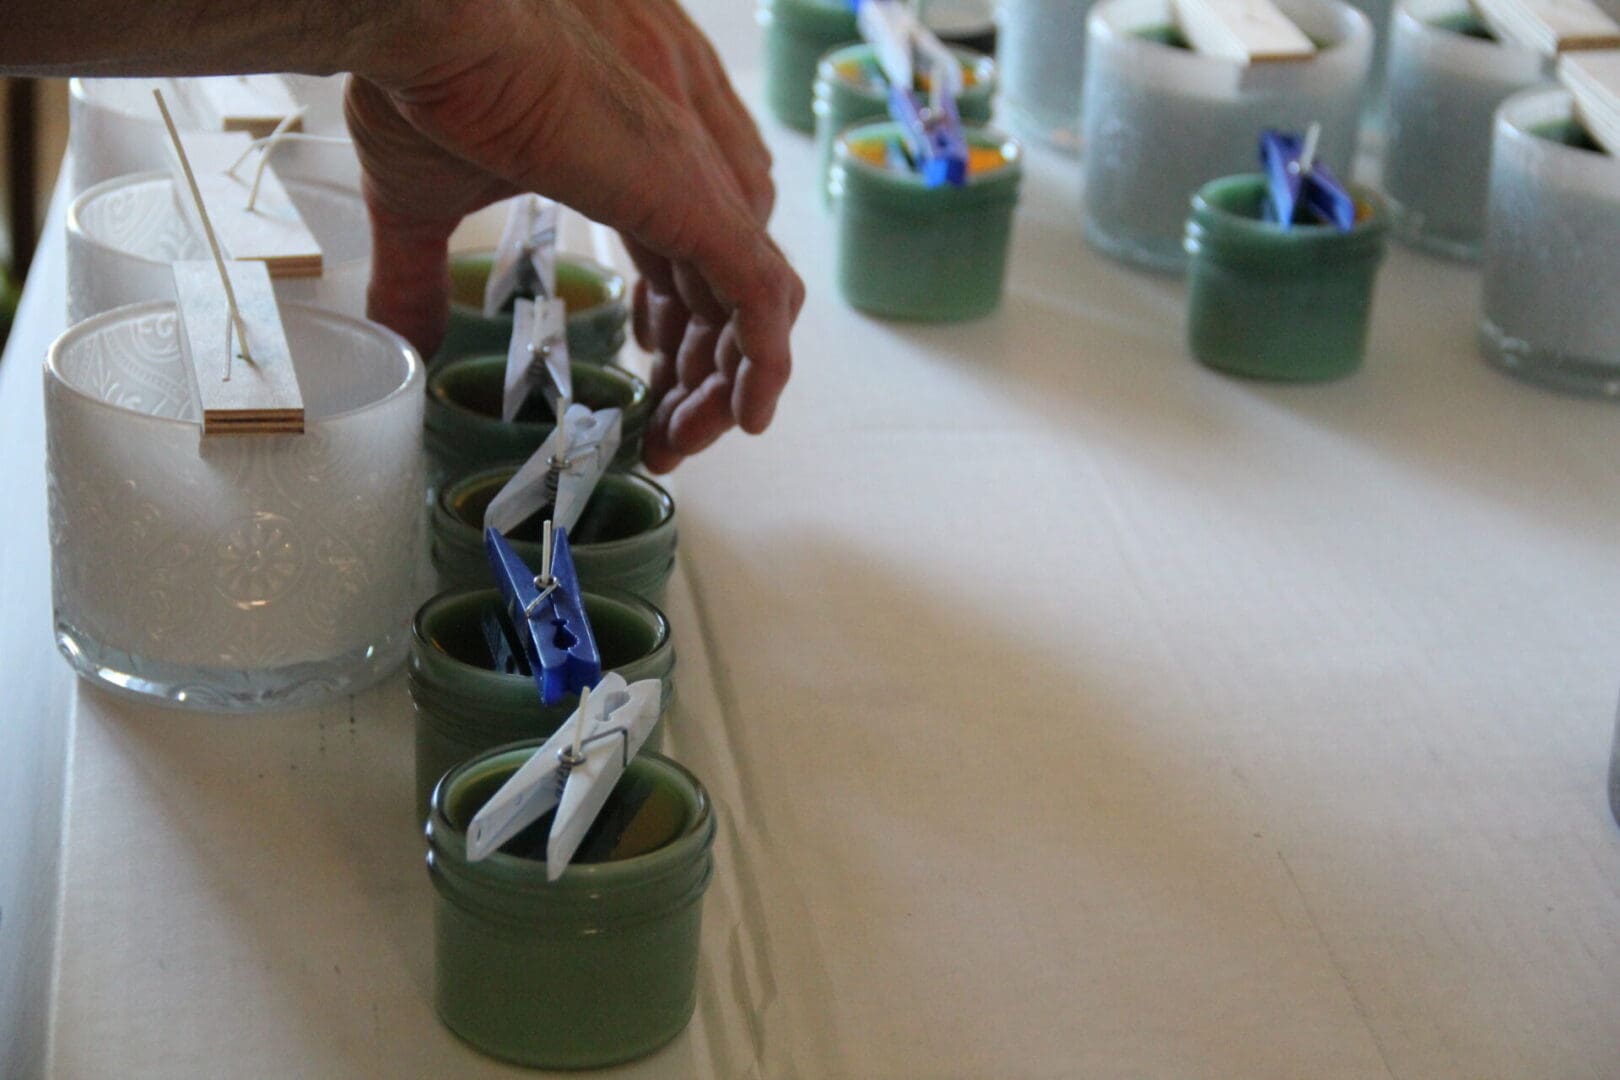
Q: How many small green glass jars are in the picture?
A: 9